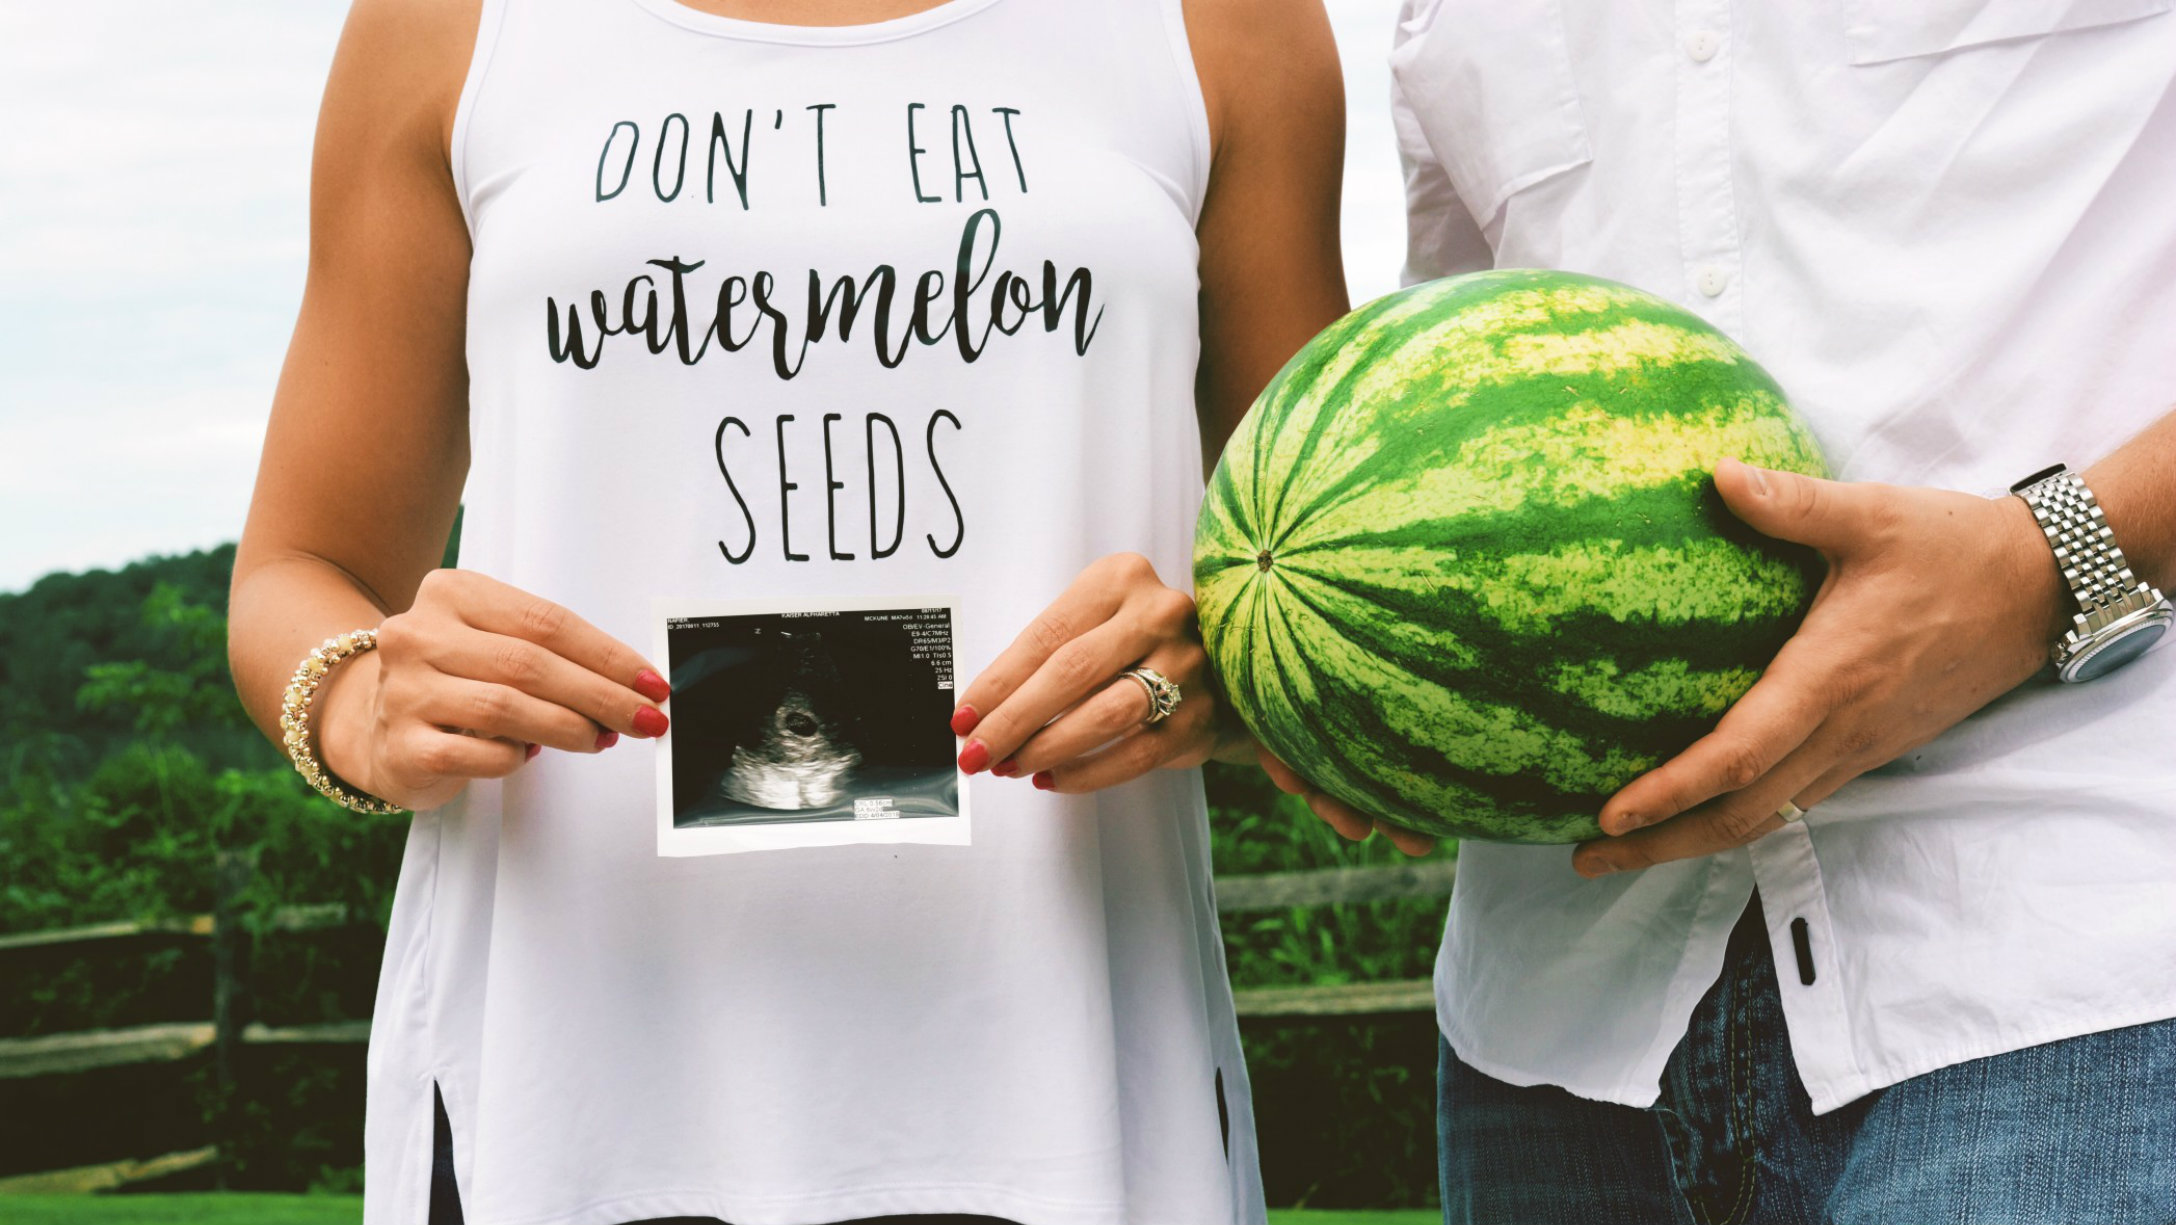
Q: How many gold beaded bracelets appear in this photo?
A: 1